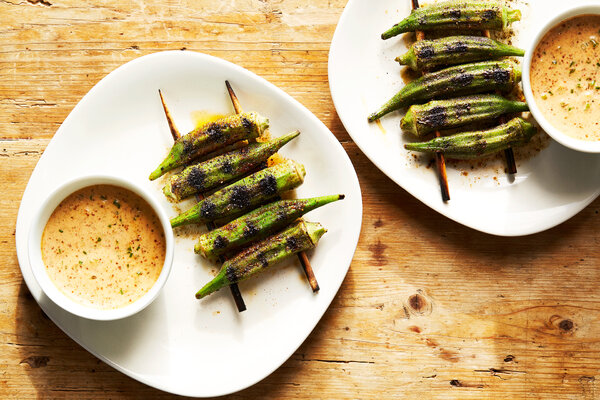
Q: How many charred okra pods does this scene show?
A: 10